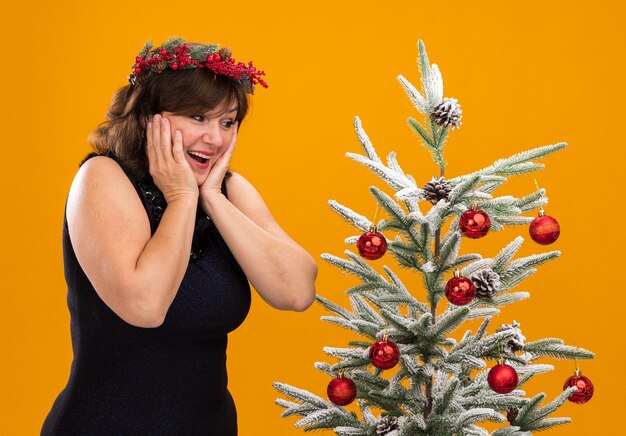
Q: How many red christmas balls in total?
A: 8